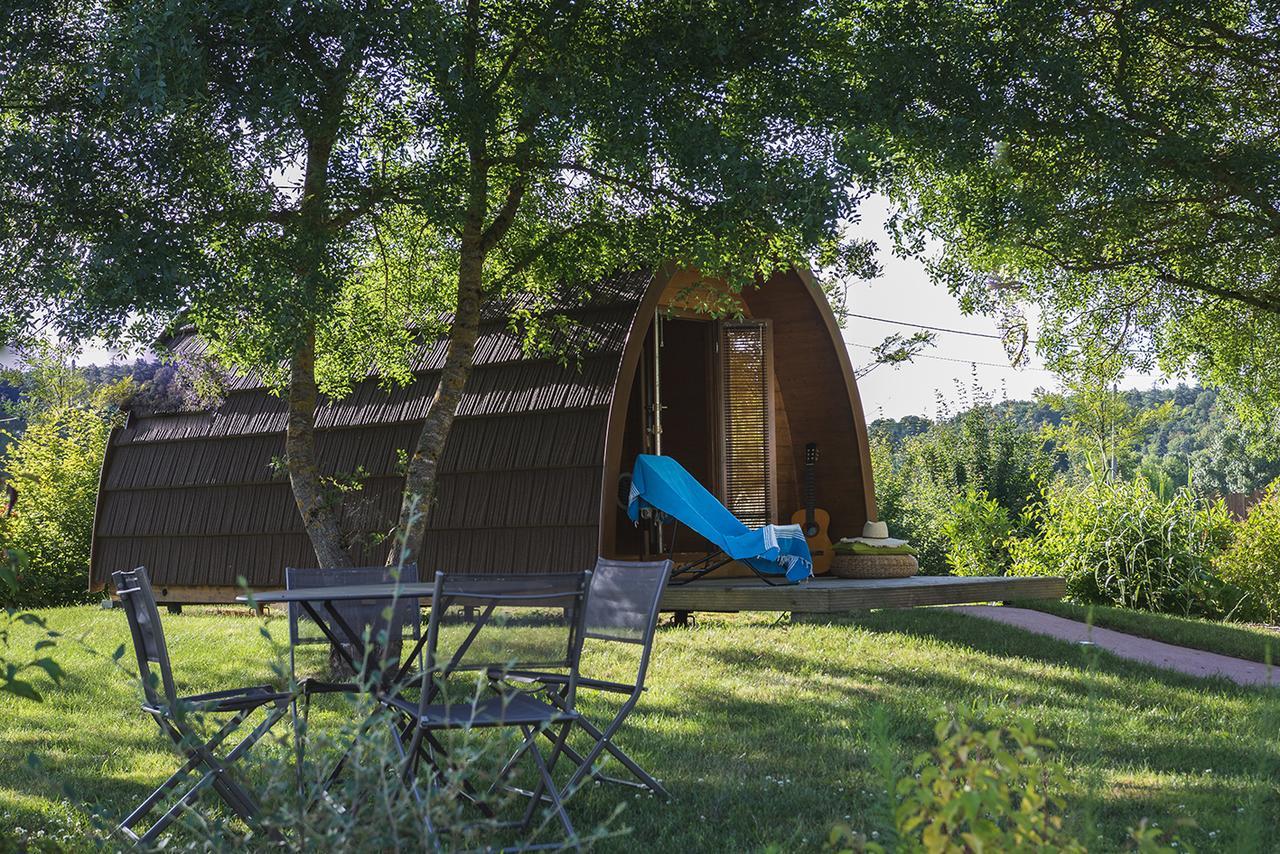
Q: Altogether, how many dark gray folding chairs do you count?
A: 4